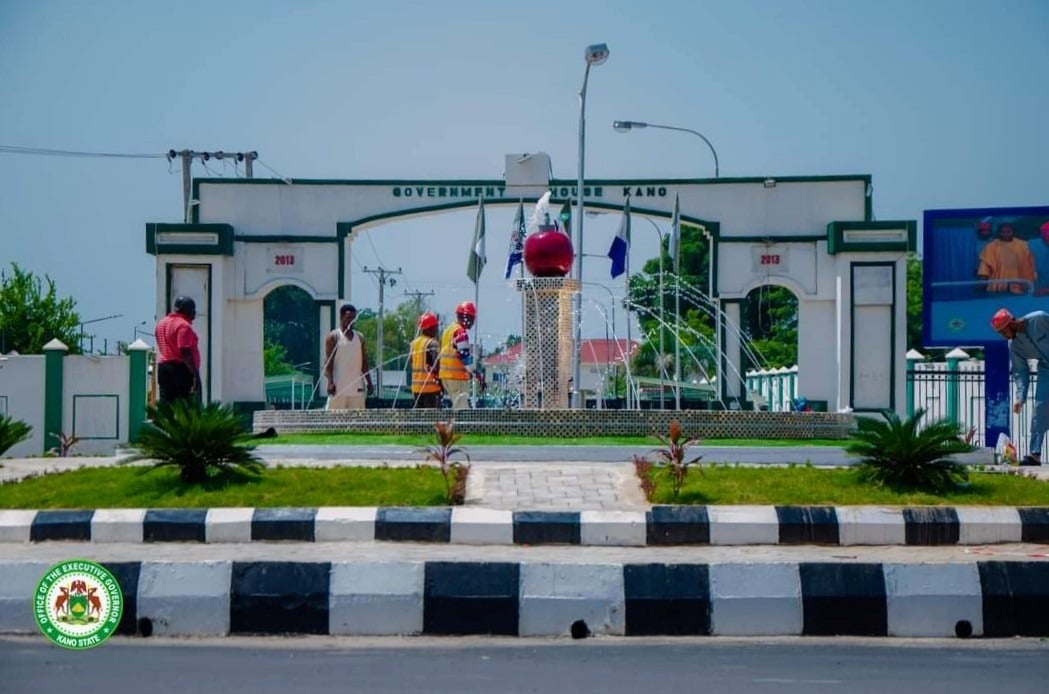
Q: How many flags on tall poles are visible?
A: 5